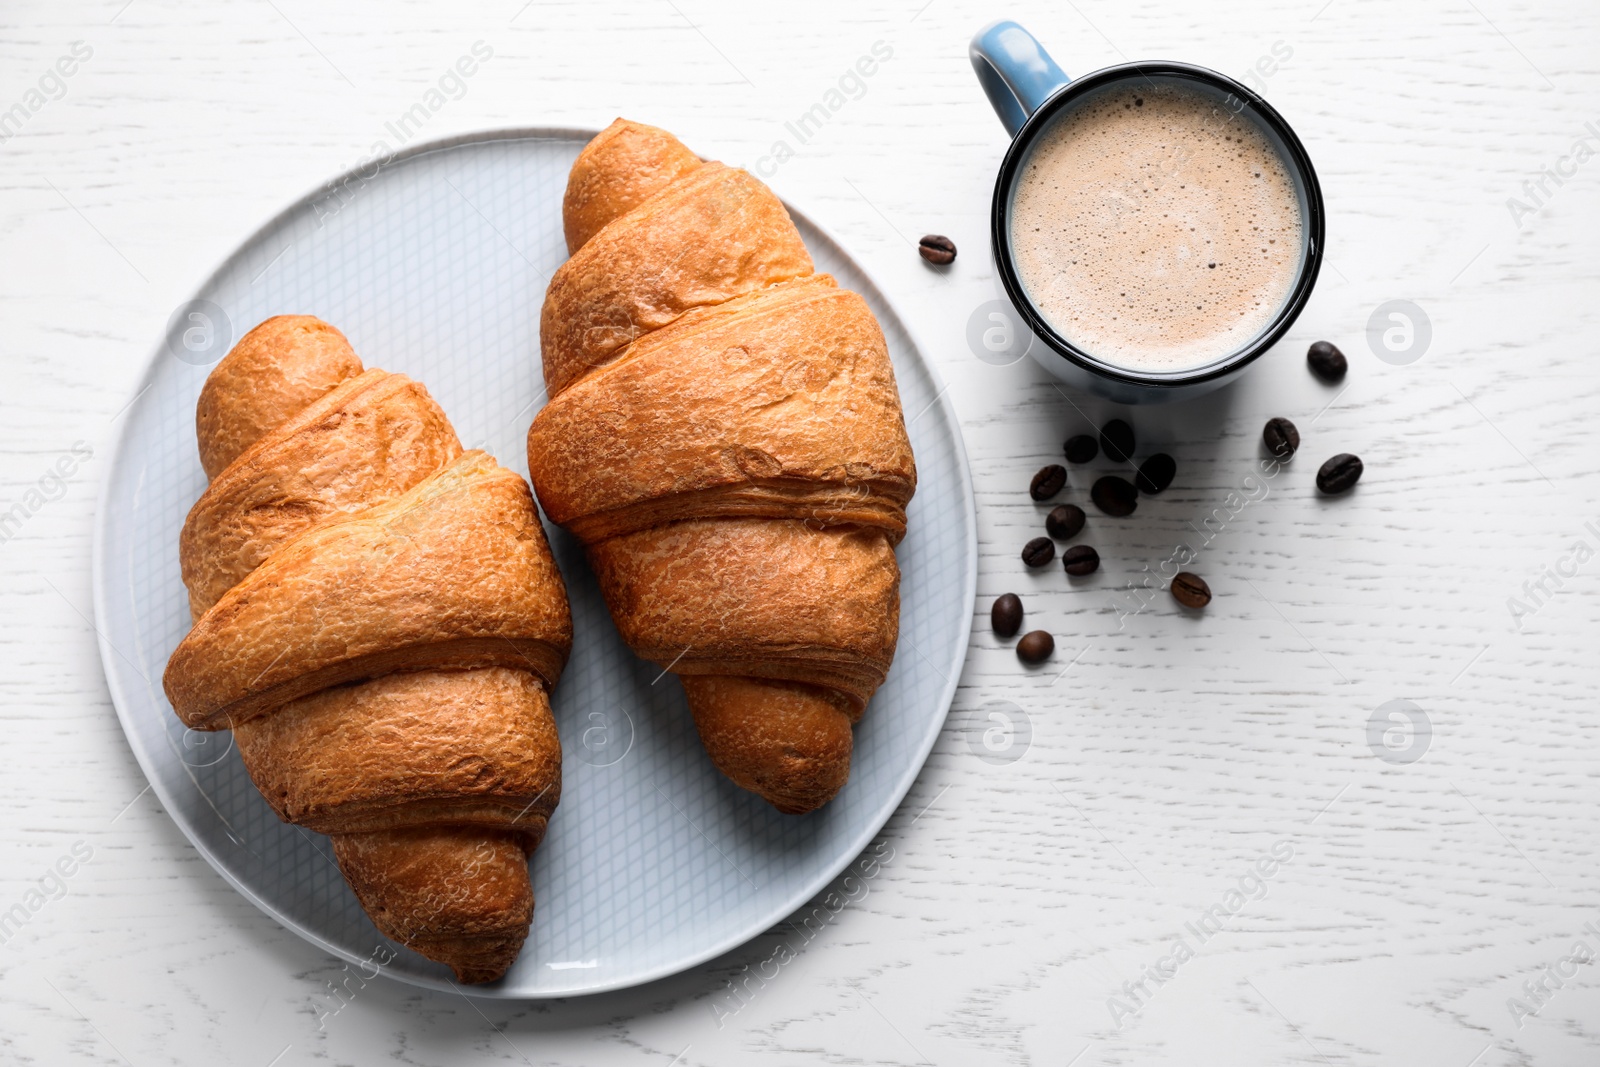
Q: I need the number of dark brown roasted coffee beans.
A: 15